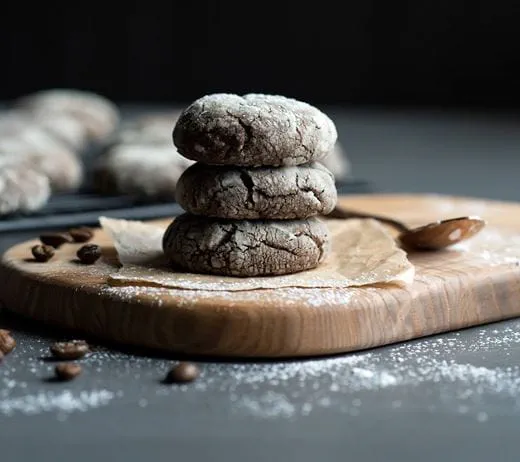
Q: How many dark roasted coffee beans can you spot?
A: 8